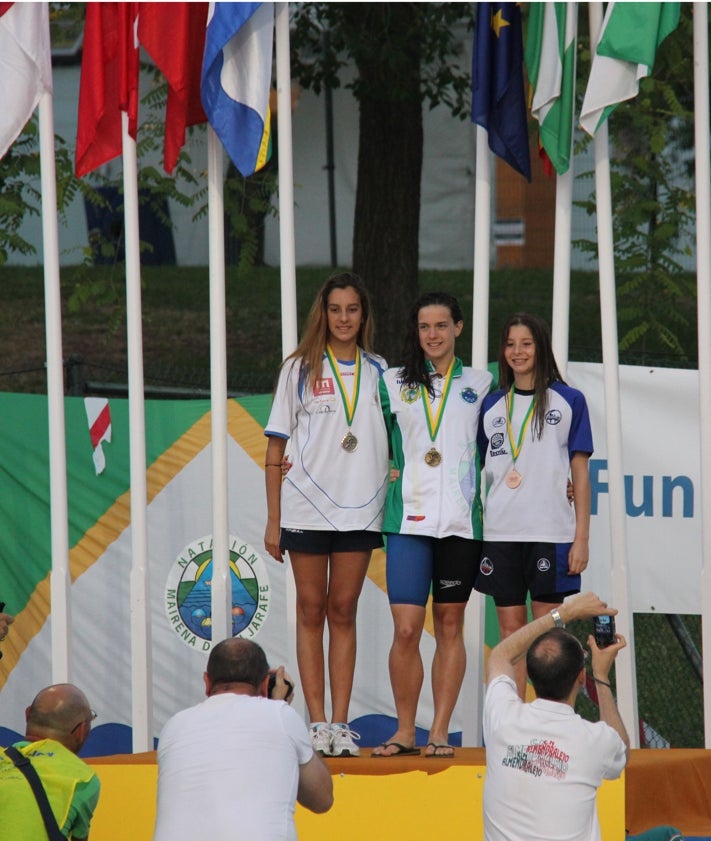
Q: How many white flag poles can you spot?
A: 8